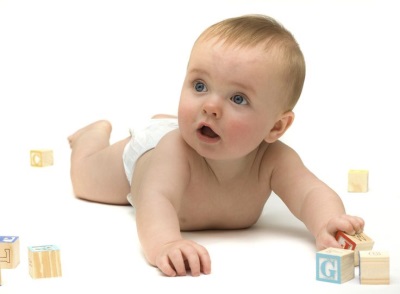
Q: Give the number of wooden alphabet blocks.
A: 7